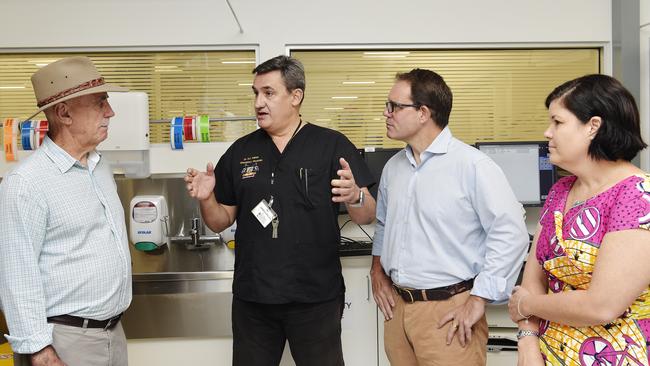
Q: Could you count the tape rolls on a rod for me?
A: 6